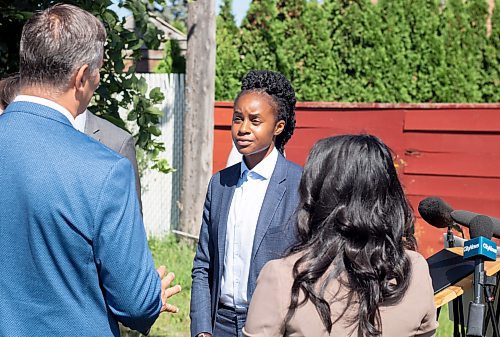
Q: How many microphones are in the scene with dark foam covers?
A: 3